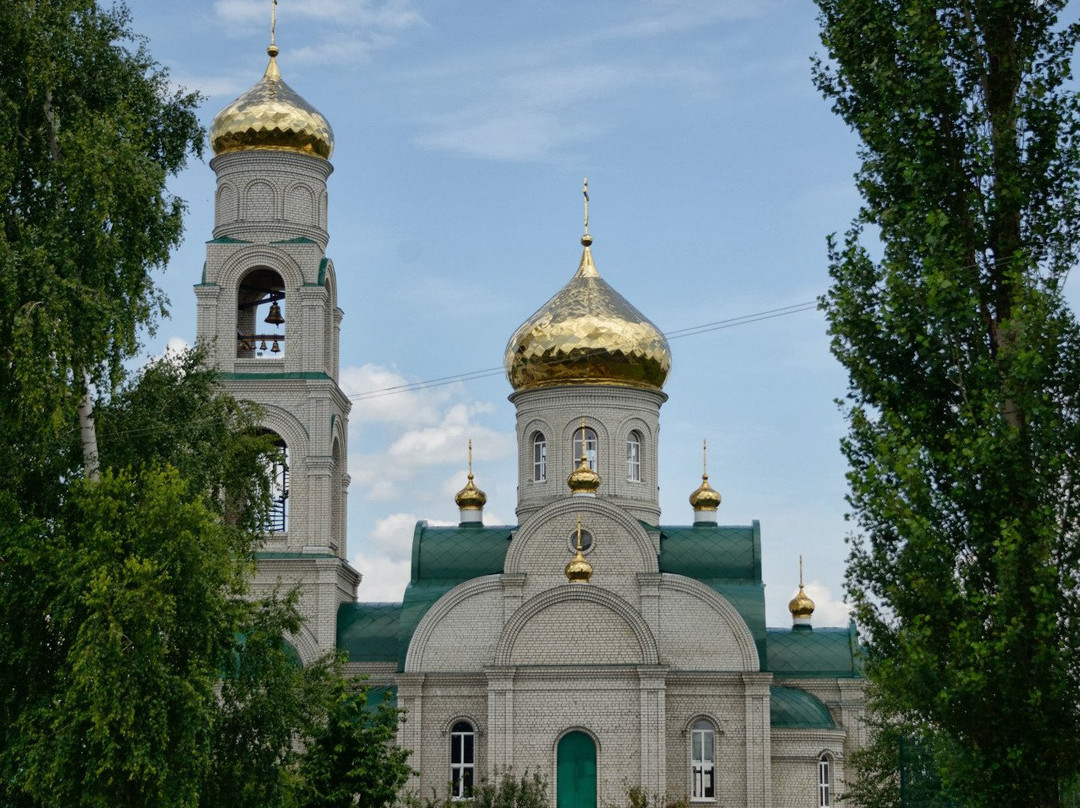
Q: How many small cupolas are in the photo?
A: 5